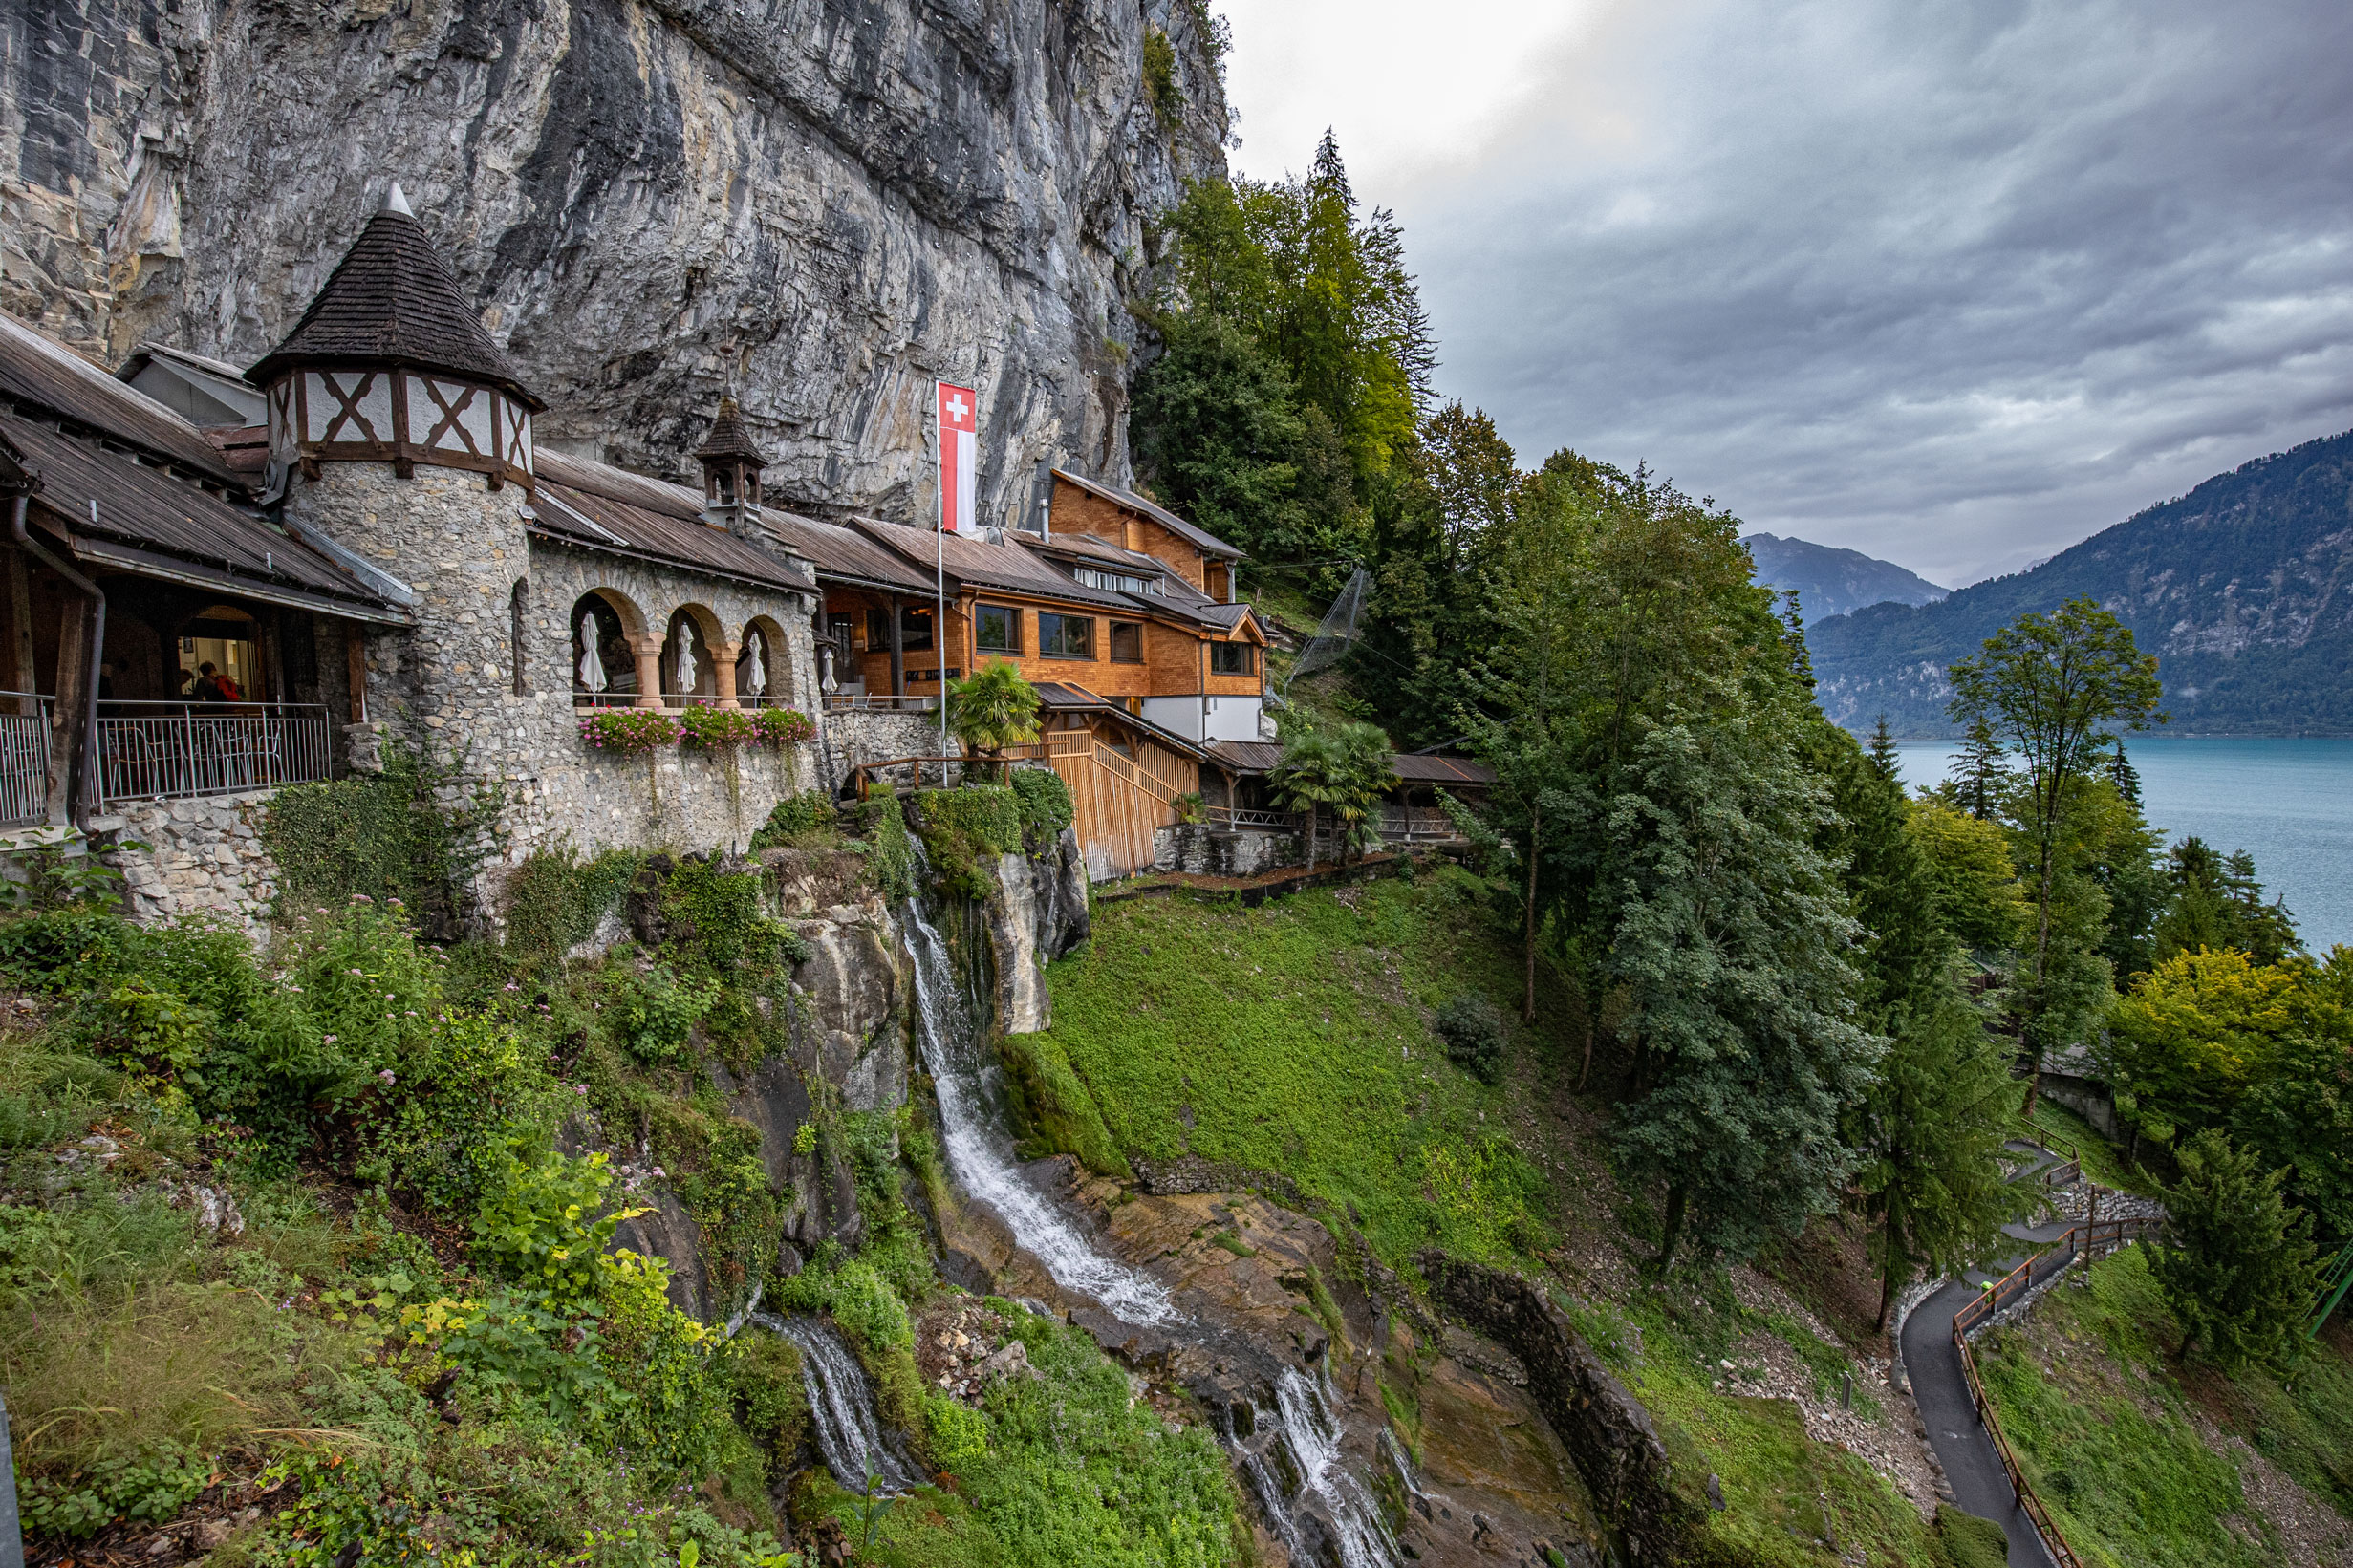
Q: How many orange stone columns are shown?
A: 2